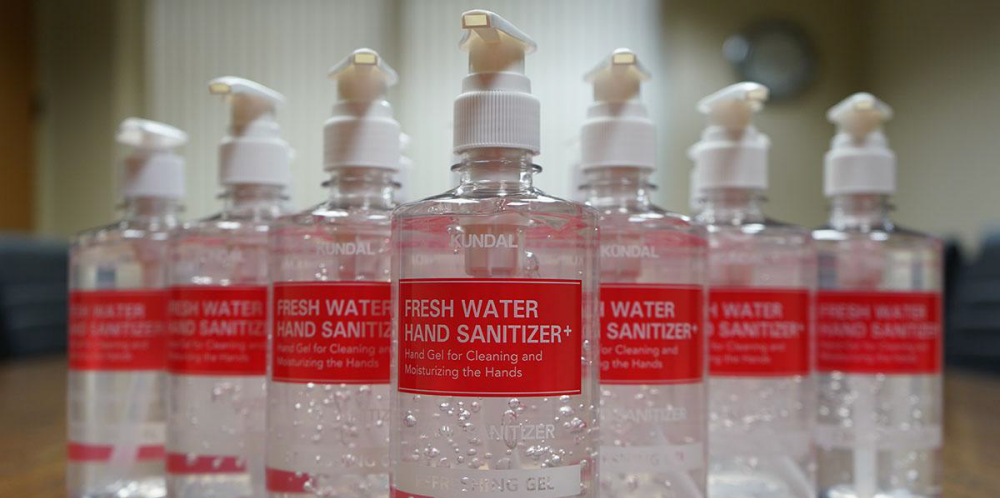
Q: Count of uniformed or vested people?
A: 0